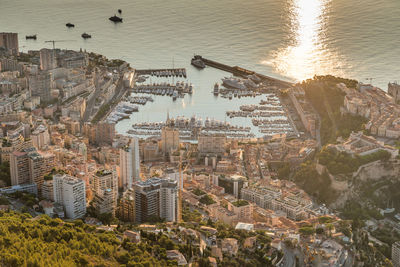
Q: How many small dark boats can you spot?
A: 5